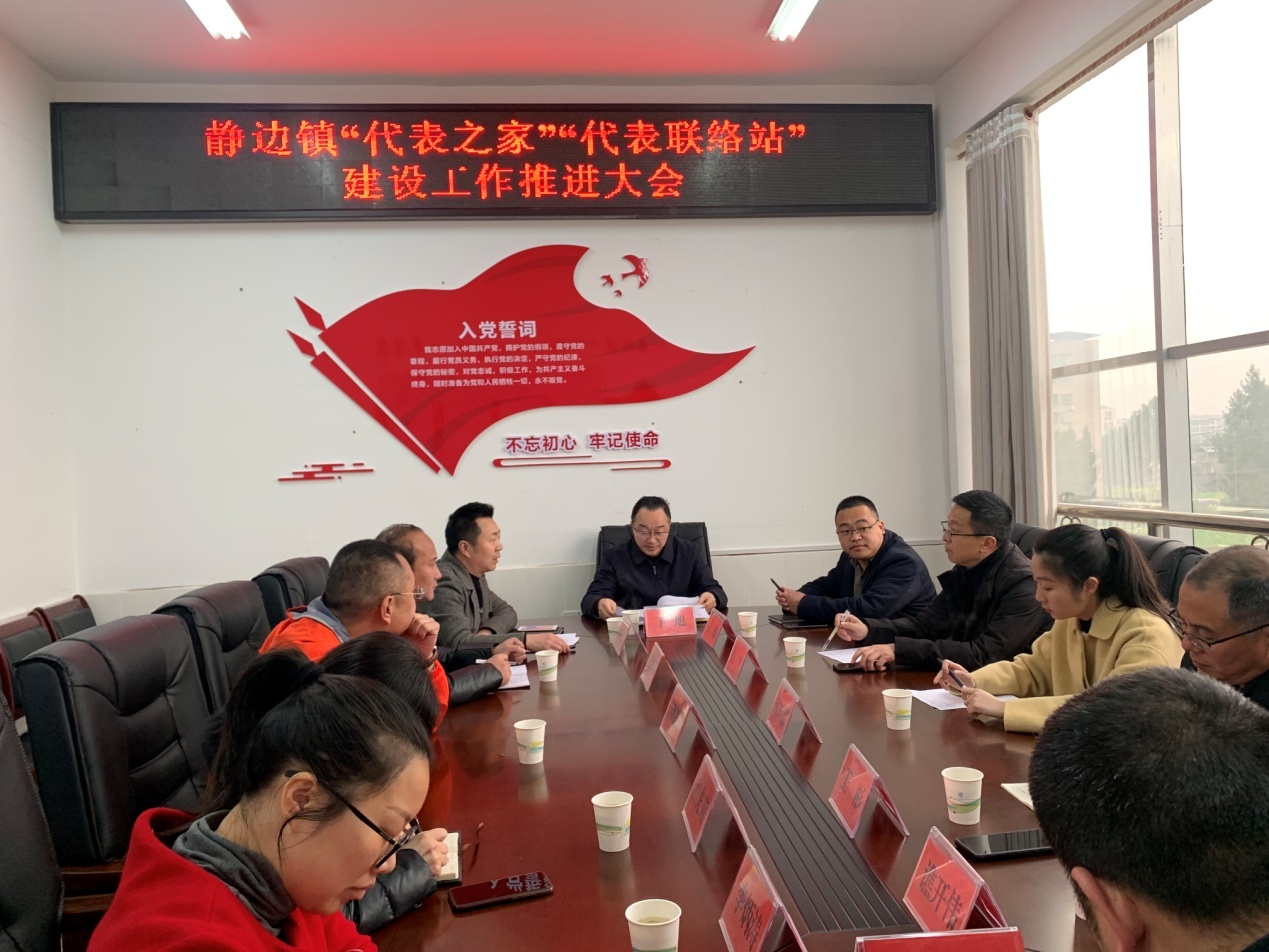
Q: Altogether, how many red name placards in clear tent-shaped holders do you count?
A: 12